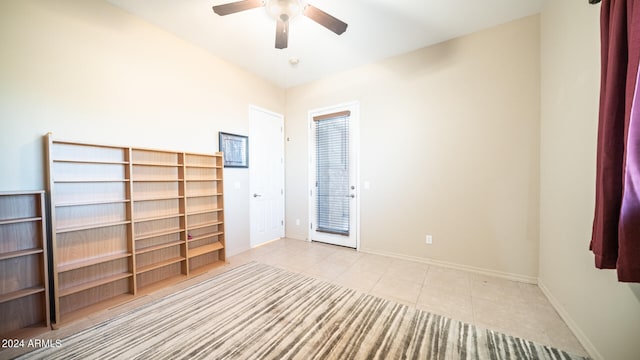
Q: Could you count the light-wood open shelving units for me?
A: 2